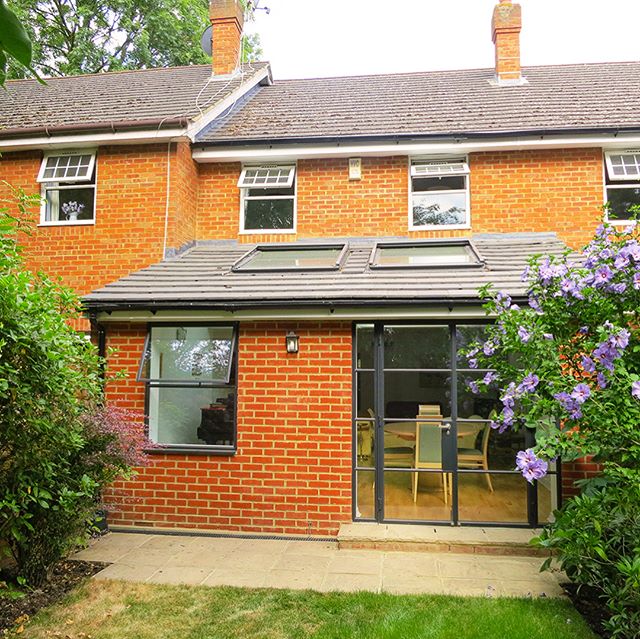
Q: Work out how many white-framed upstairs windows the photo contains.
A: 4